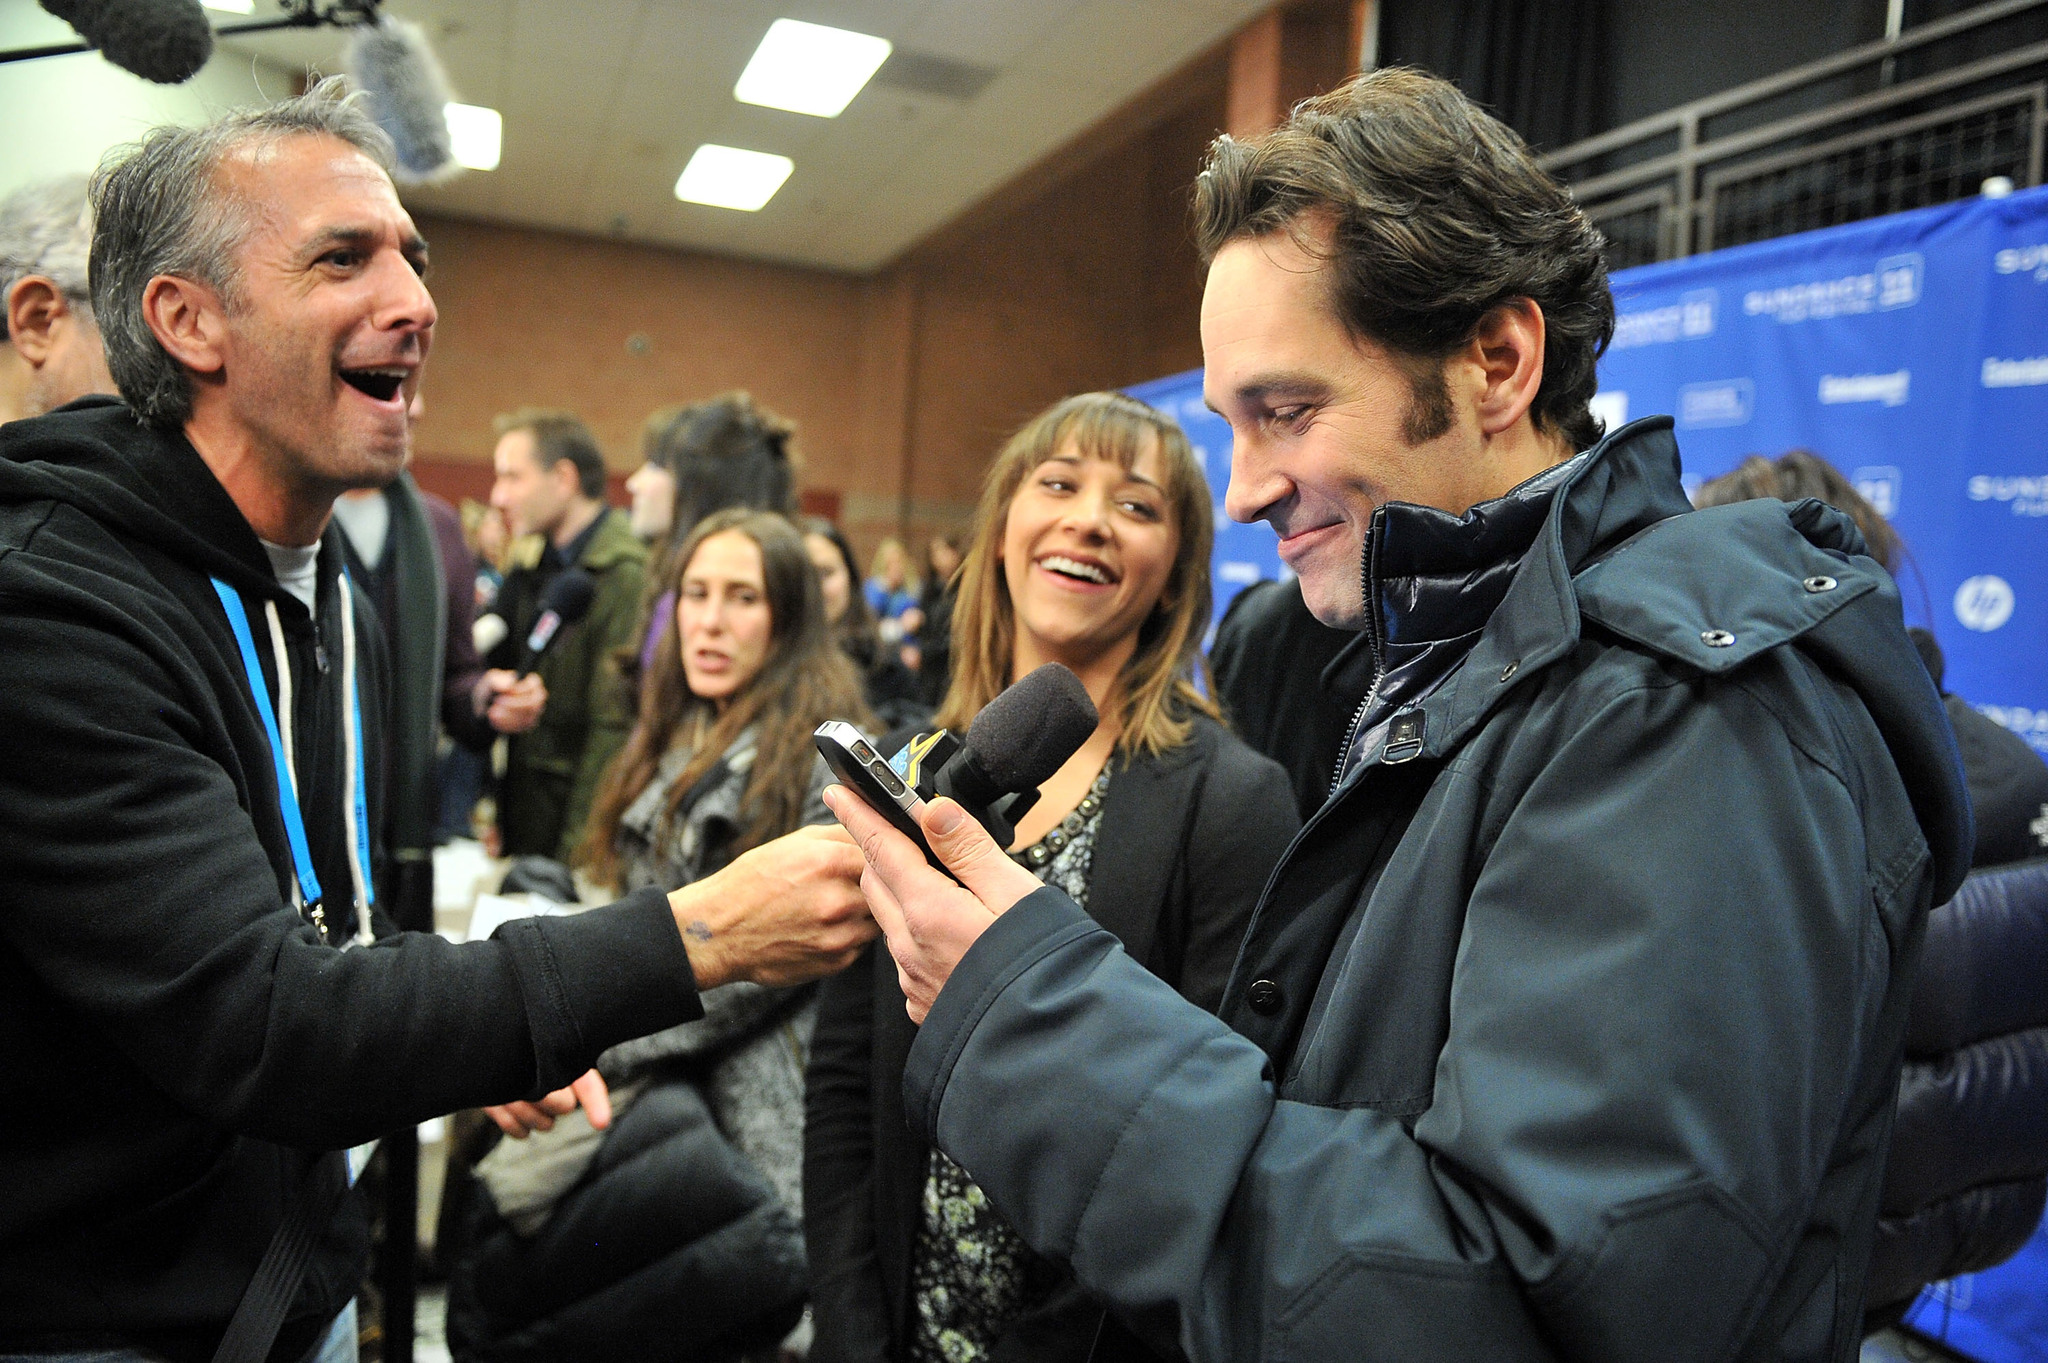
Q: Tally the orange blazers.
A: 0